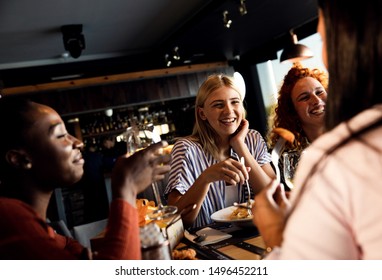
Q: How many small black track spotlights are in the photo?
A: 4